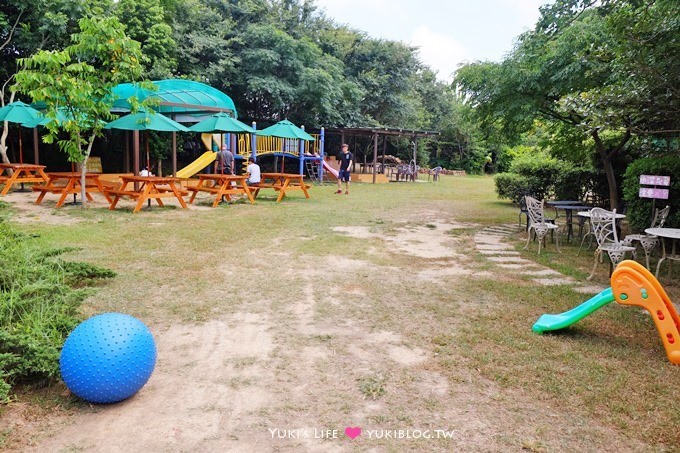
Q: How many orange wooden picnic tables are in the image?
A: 5